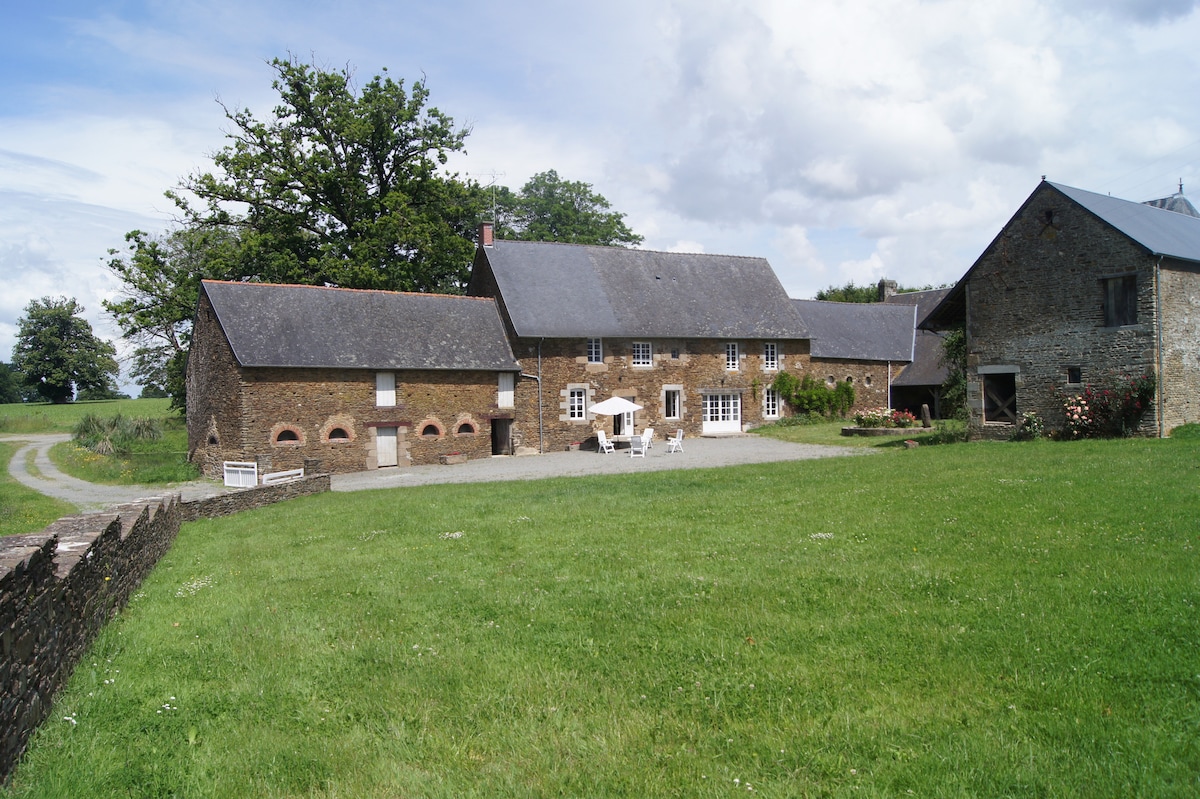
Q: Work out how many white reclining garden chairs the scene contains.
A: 4